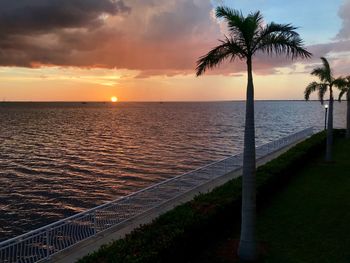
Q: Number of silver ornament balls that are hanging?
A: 0